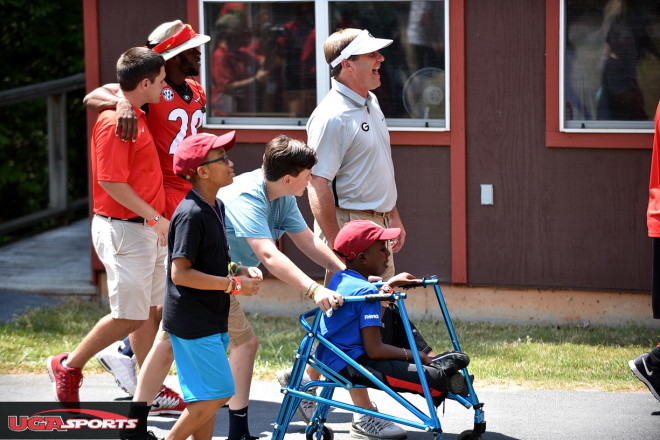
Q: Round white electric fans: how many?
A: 1